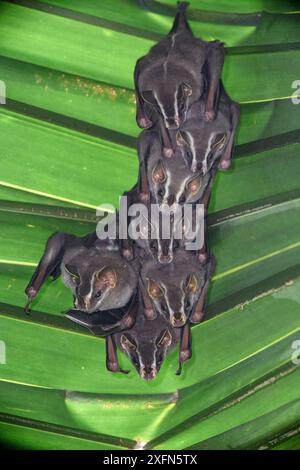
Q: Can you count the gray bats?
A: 7